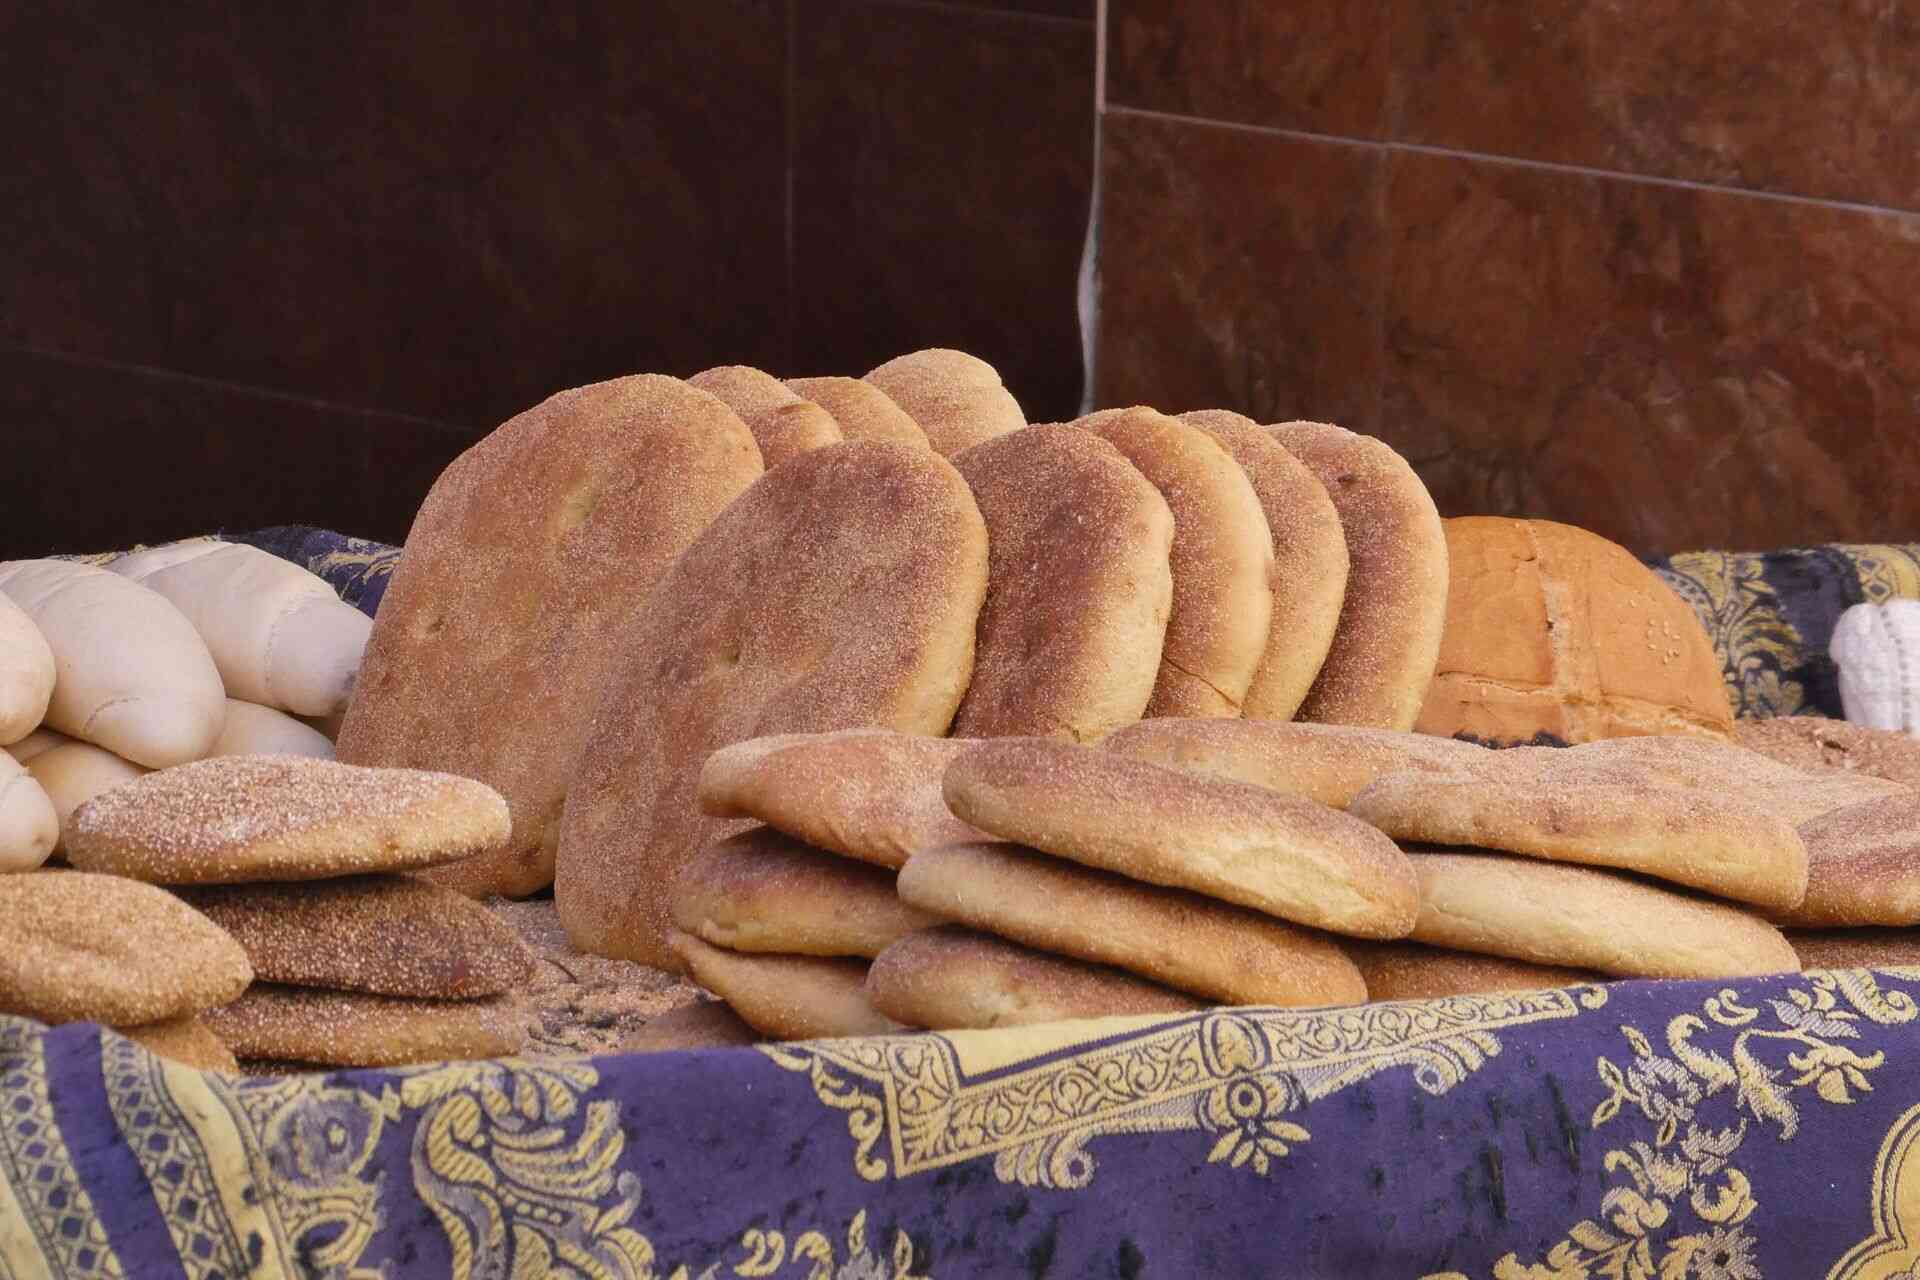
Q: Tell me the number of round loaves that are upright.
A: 9